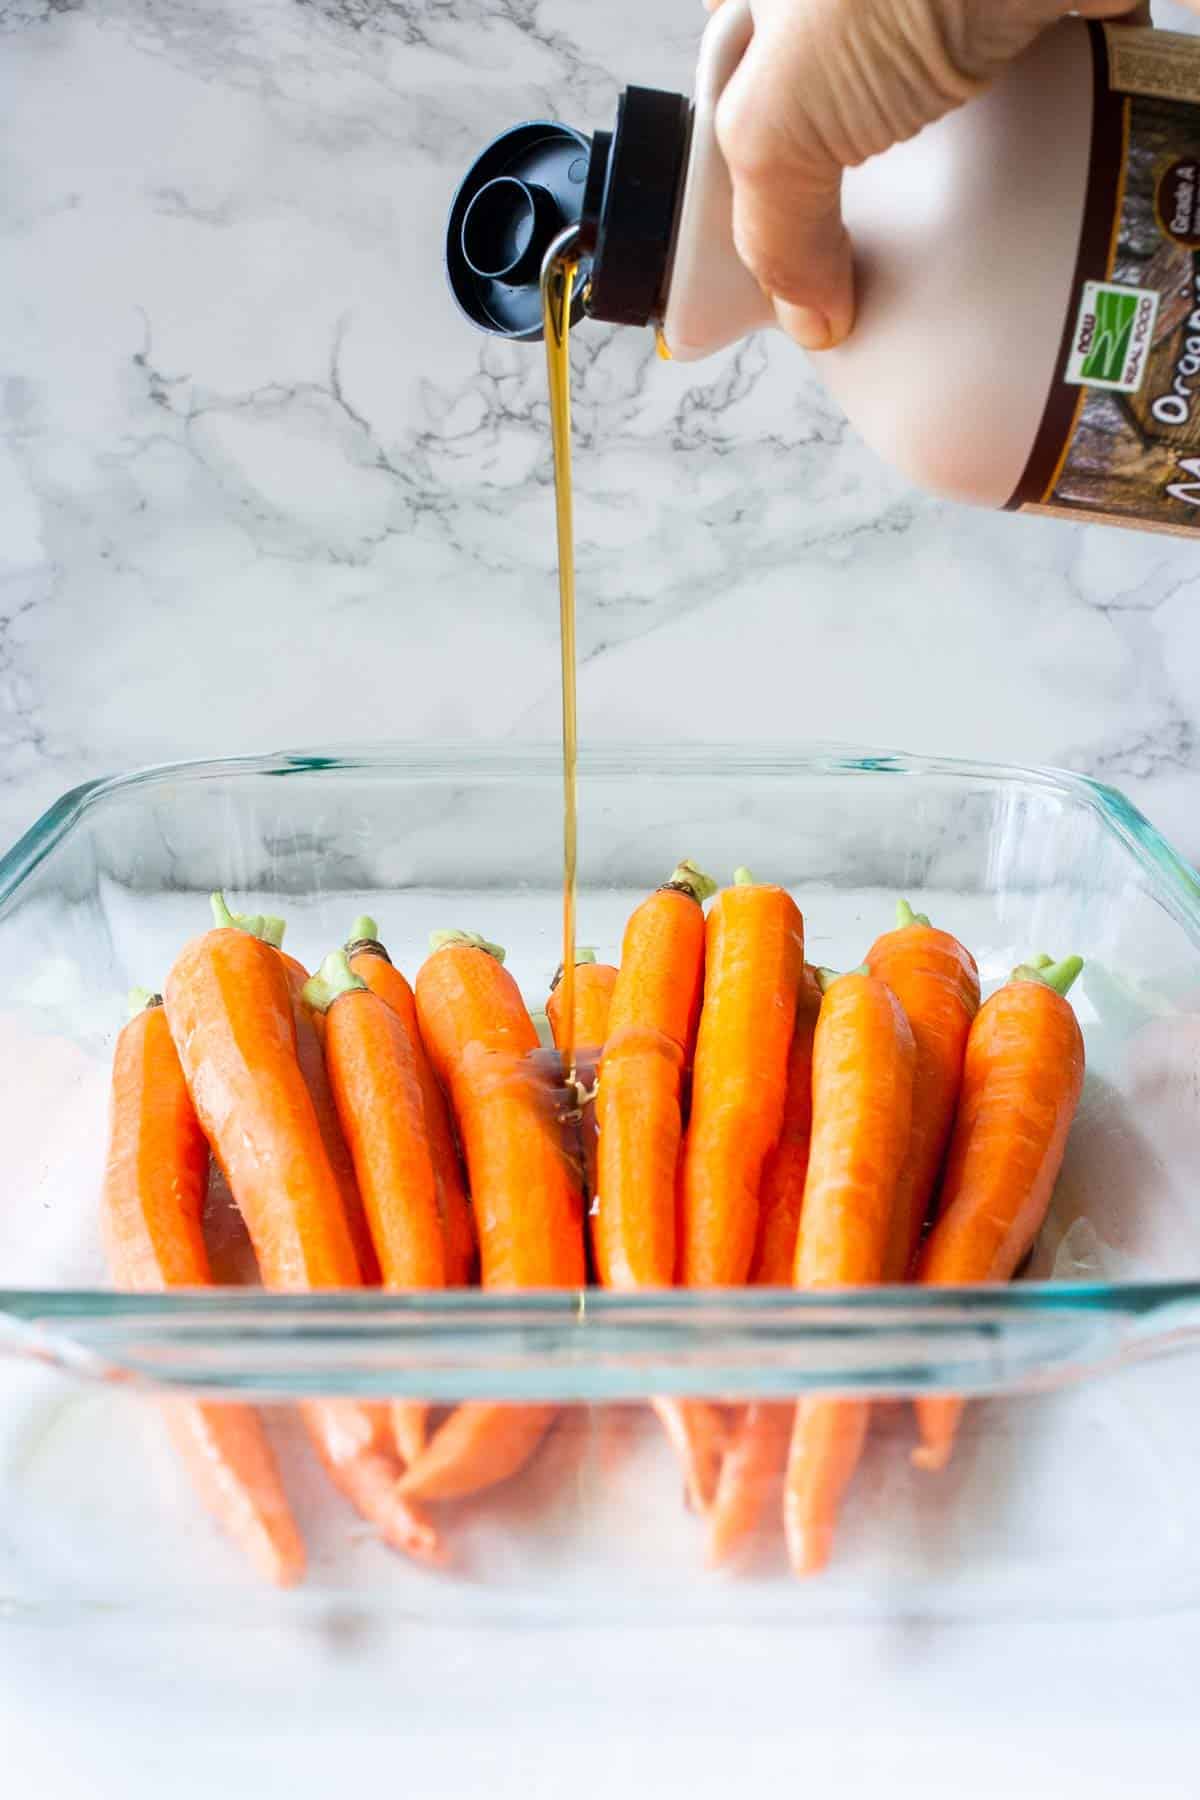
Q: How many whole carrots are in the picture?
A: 13